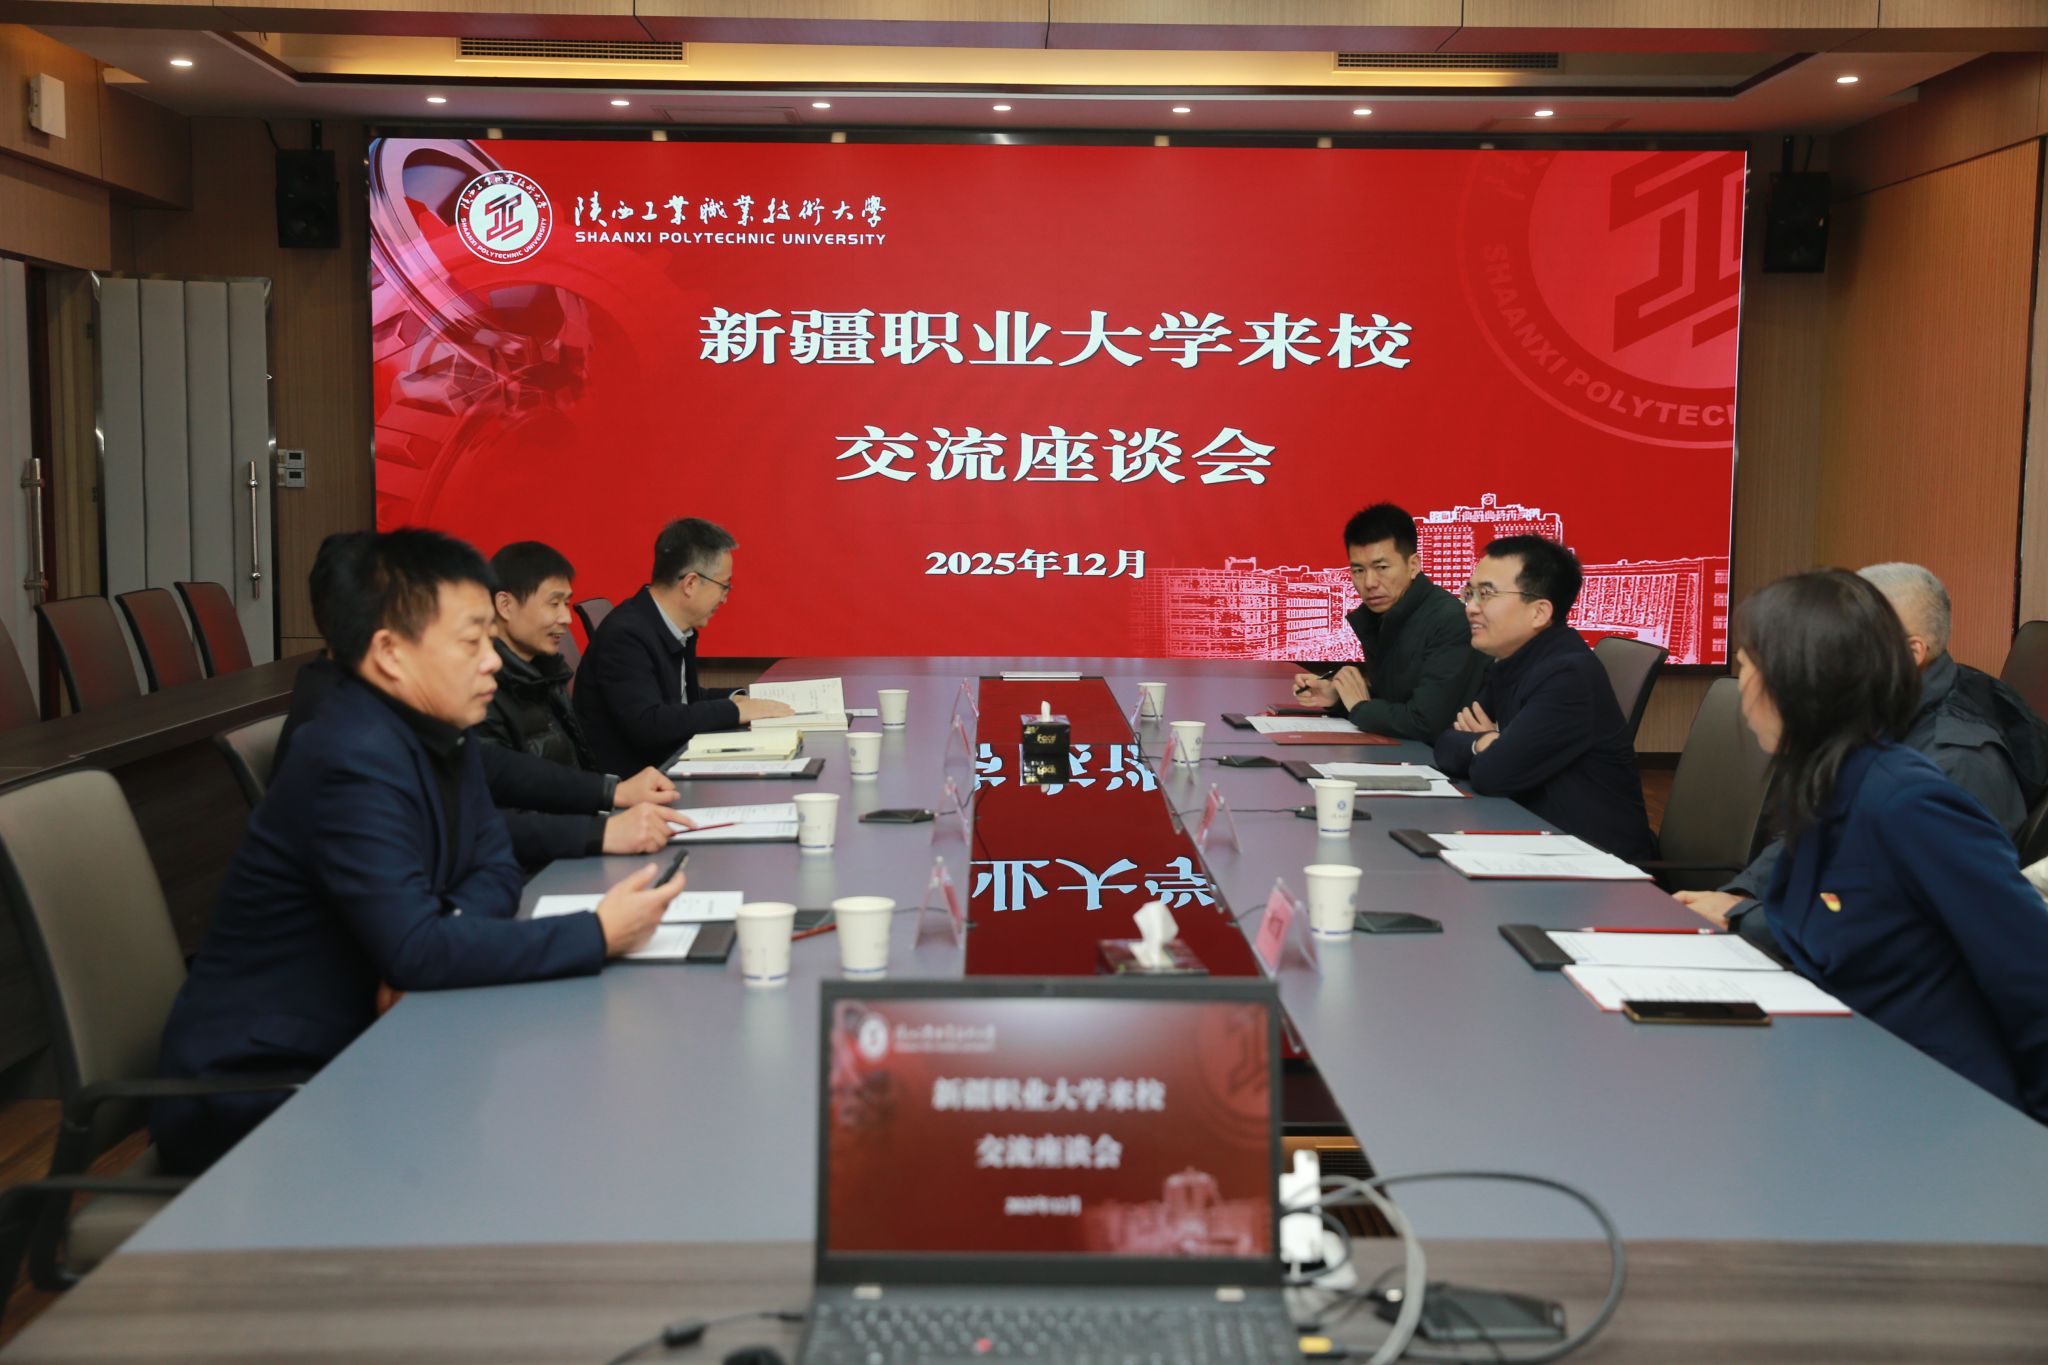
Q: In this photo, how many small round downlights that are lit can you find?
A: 9